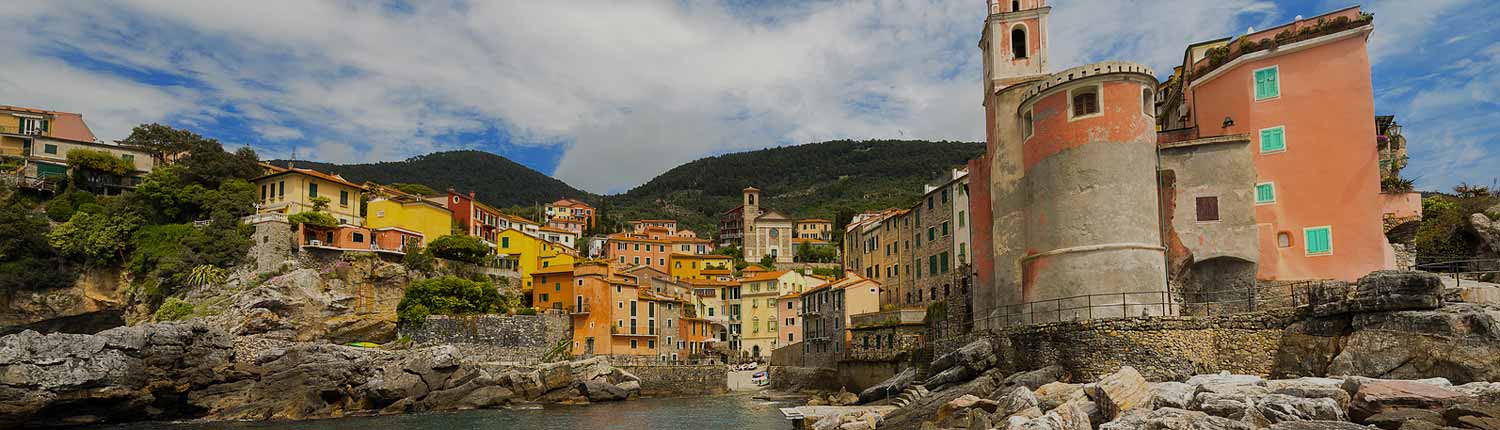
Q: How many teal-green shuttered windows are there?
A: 4